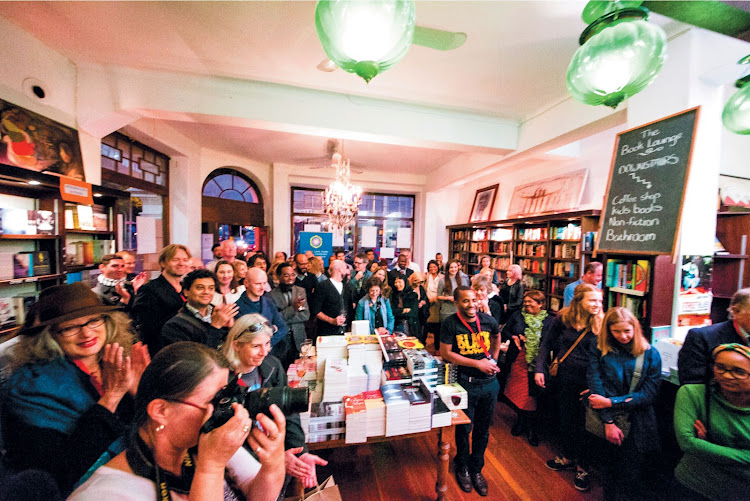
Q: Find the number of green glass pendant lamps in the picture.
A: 3